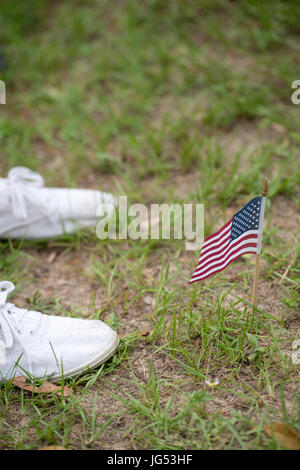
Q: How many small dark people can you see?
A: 0